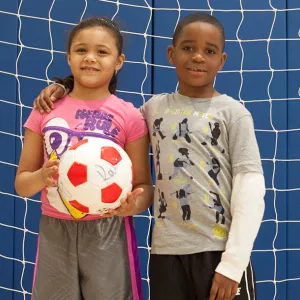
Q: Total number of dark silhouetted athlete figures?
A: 9